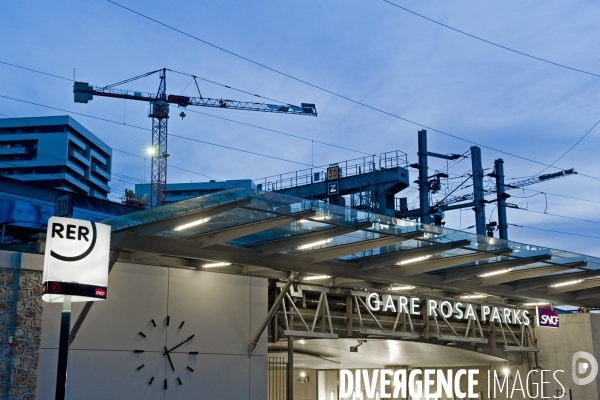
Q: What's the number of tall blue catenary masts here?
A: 3